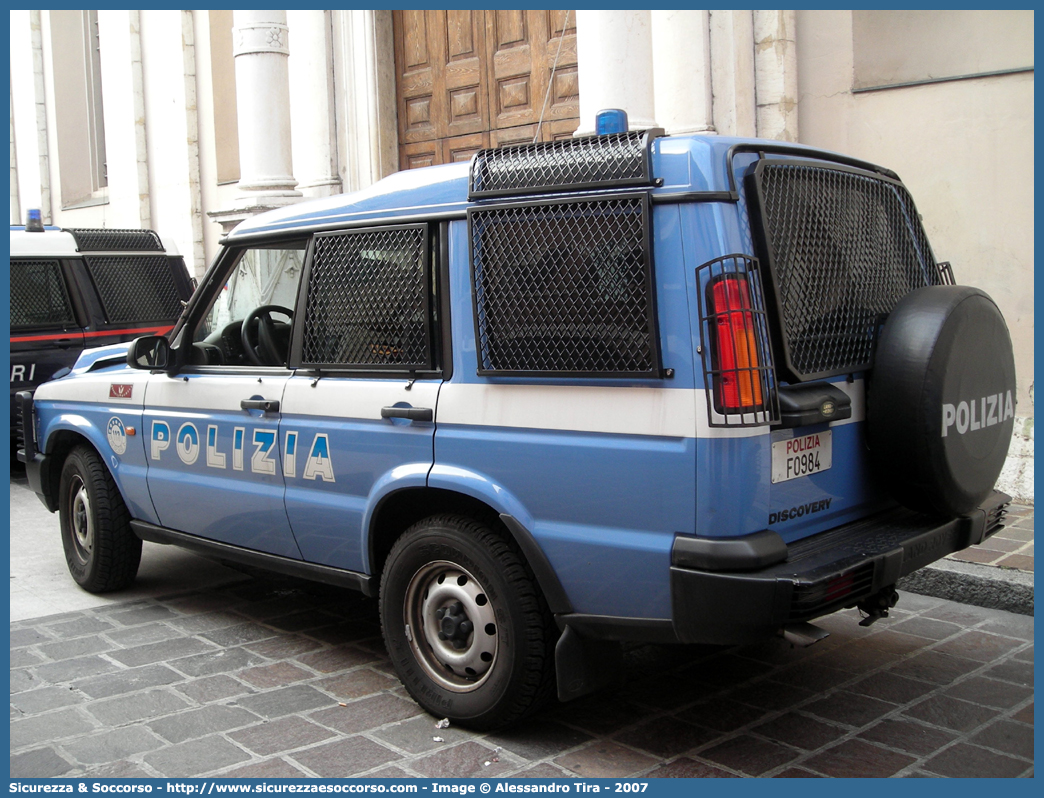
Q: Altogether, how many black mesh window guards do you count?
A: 7